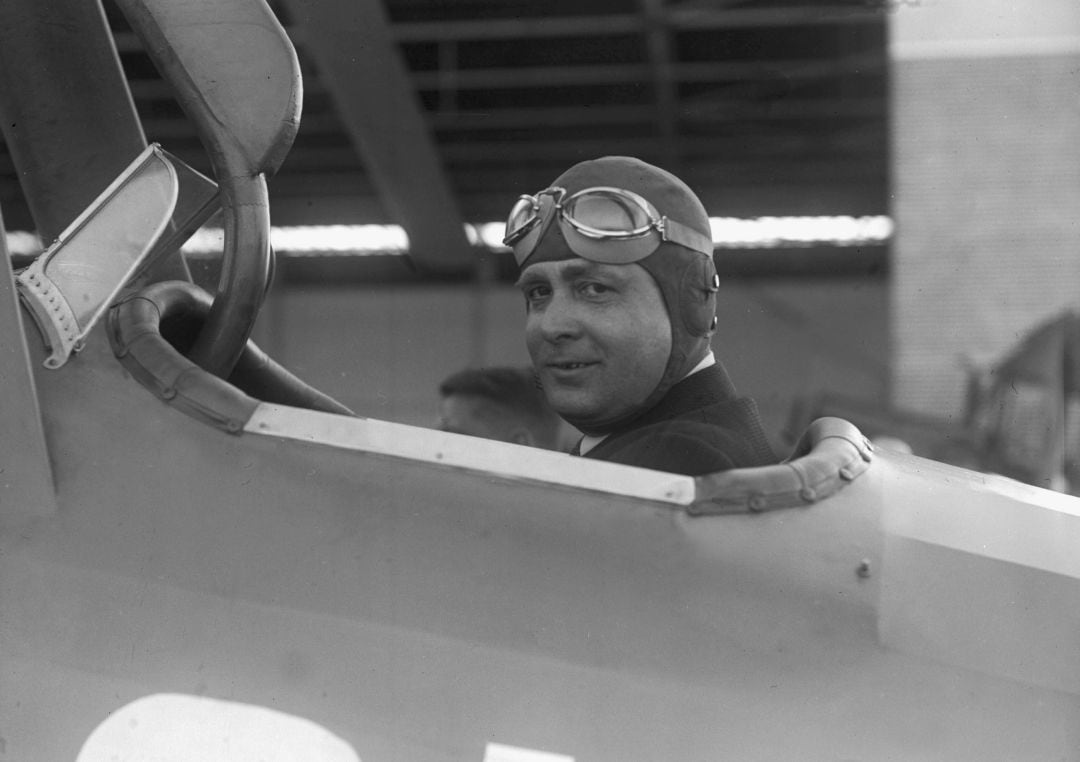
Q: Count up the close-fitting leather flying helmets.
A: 1